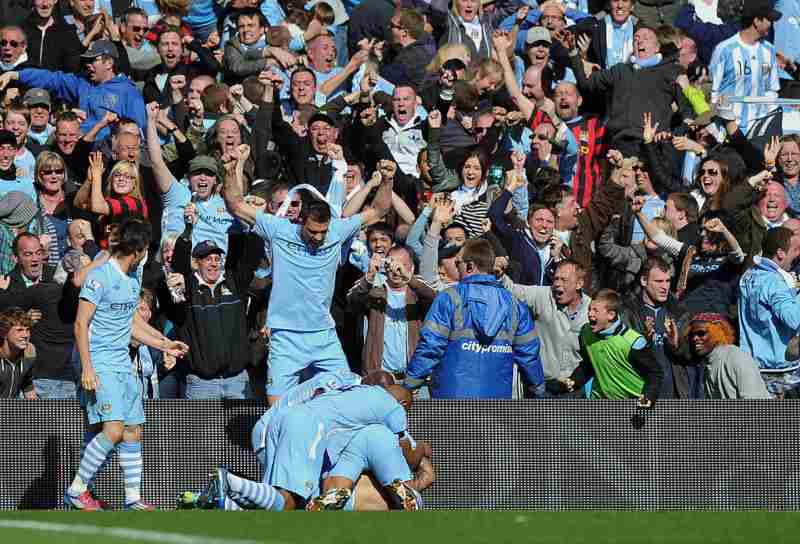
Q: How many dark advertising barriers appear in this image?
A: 1